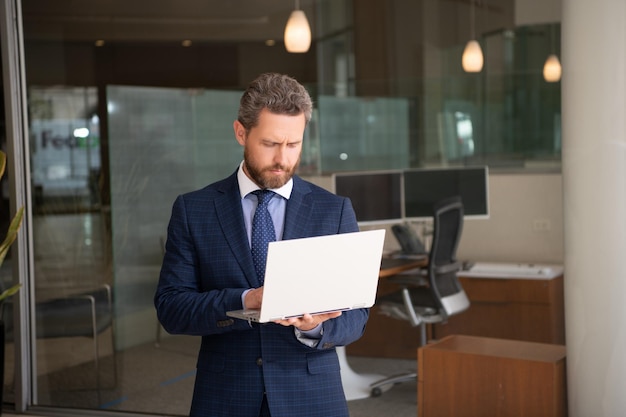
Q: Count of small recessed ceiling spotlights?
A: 3